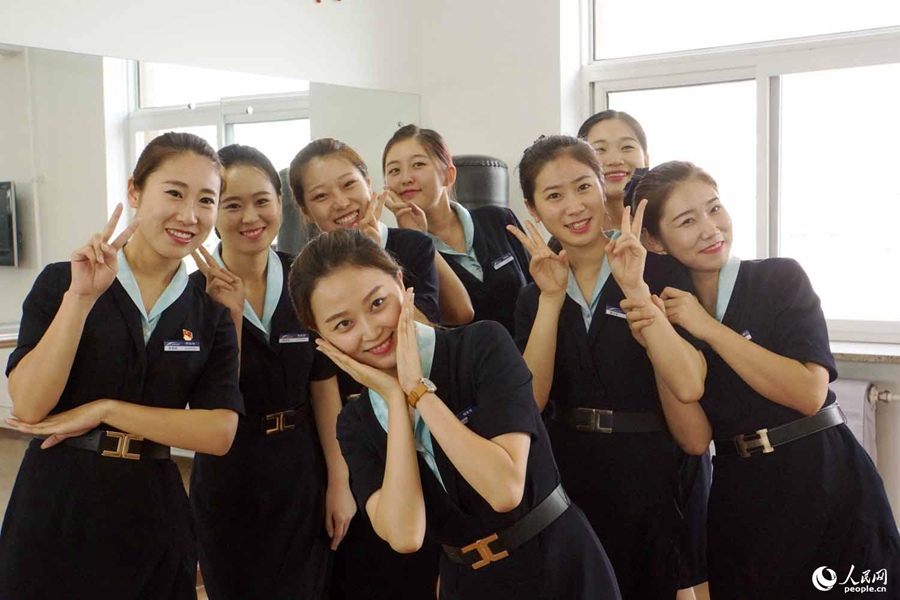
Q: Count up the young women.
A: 8